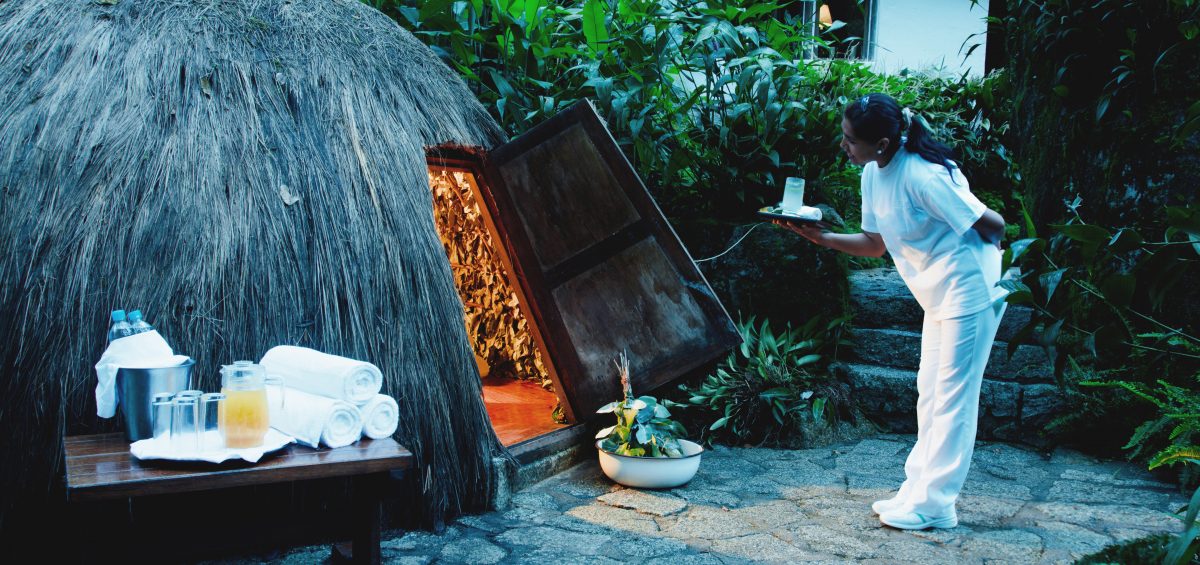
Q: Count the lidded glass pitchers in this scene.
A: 1